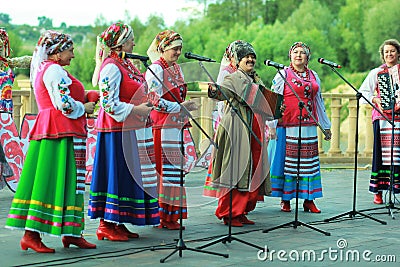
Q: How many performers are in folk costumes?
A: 7